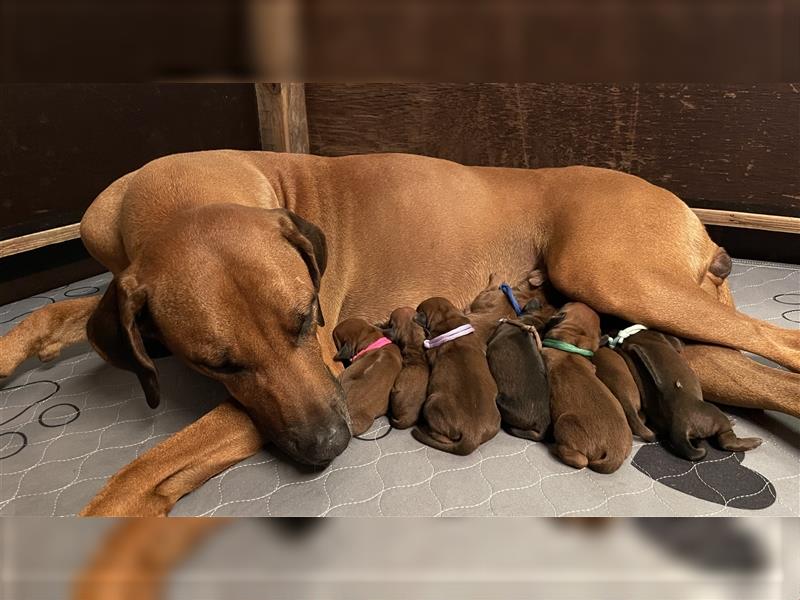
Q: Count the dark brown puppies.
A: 2